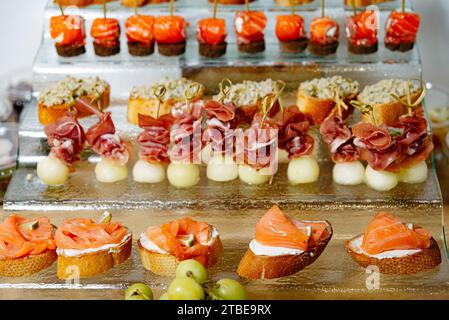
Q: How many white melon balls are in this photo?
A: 10